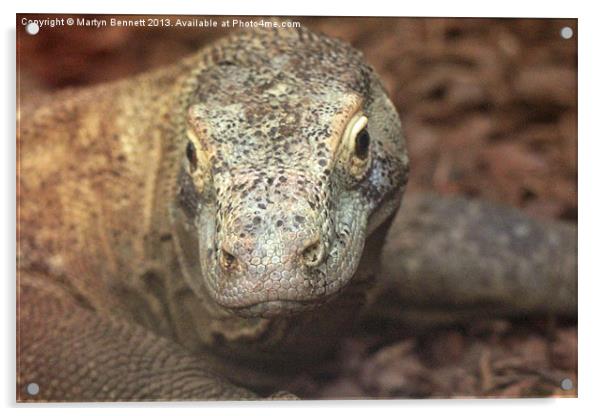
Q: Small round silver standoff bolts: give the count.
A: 4